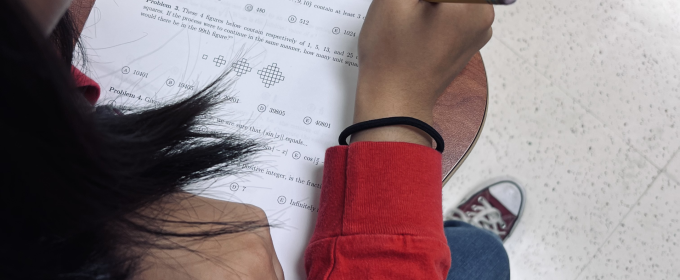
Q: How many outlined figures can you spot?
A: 4